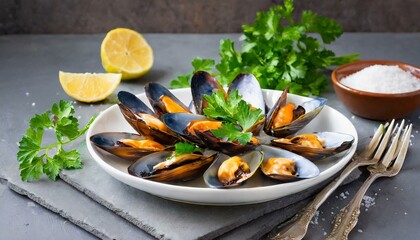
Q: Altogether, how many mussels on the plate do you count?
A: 11